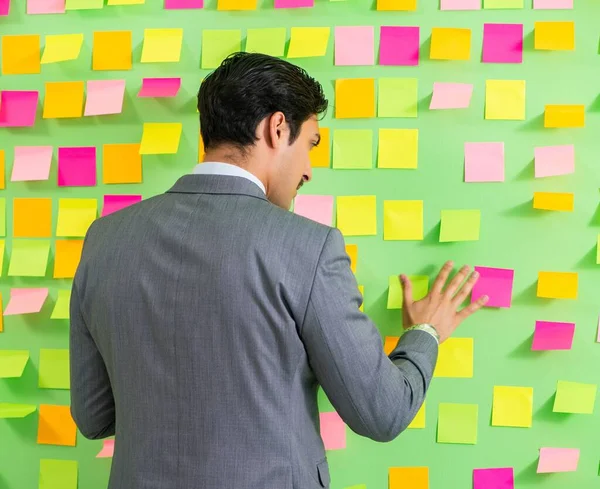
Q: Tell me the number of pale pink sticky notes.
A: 14